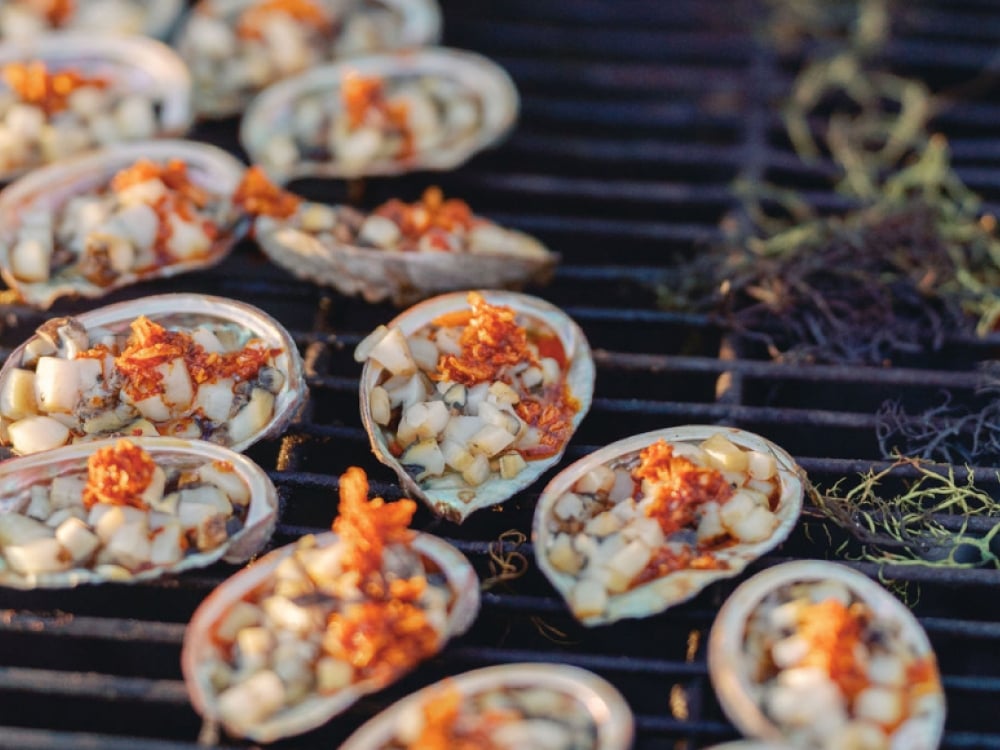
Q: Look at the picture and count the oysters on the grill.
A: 13